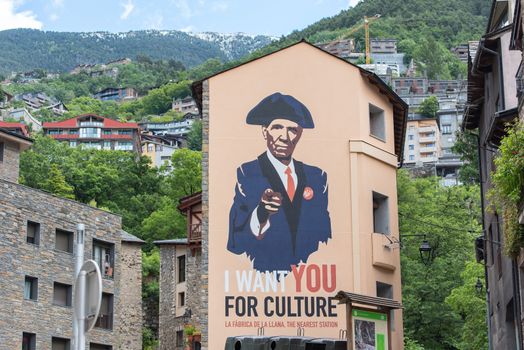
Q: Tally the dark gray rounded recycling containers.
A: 3